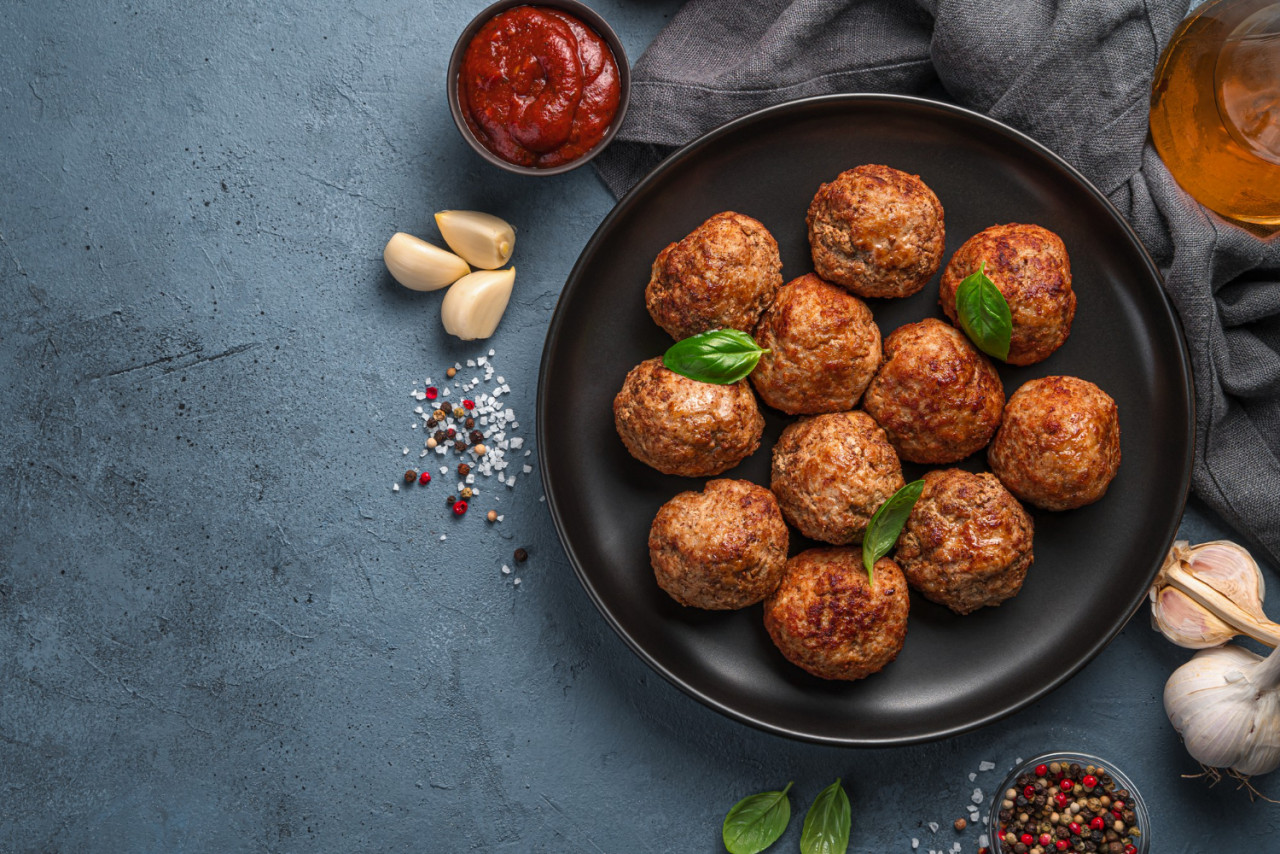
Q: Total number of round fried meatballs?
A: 11